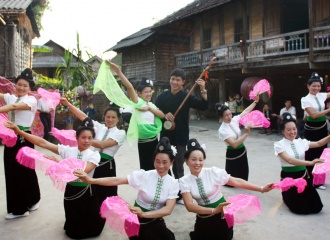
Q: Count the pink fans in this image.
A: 11